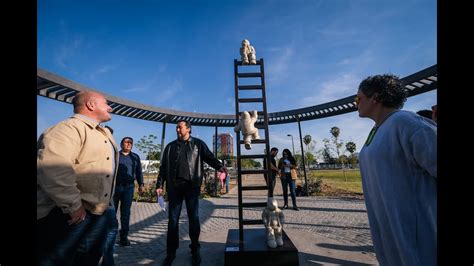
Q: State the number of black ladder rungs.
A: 12